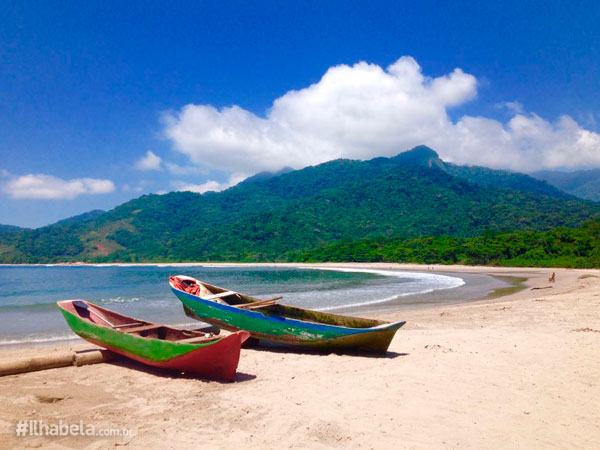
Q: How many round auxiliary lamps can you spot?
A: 0